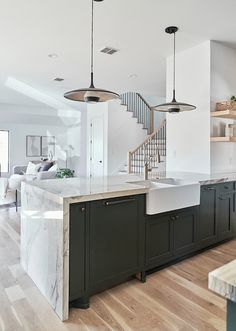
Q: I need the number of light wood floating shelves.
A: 2